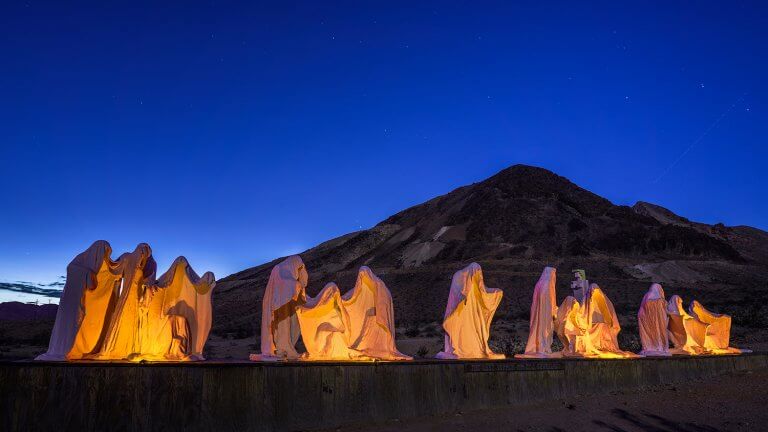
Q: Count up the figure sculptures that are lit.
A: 13